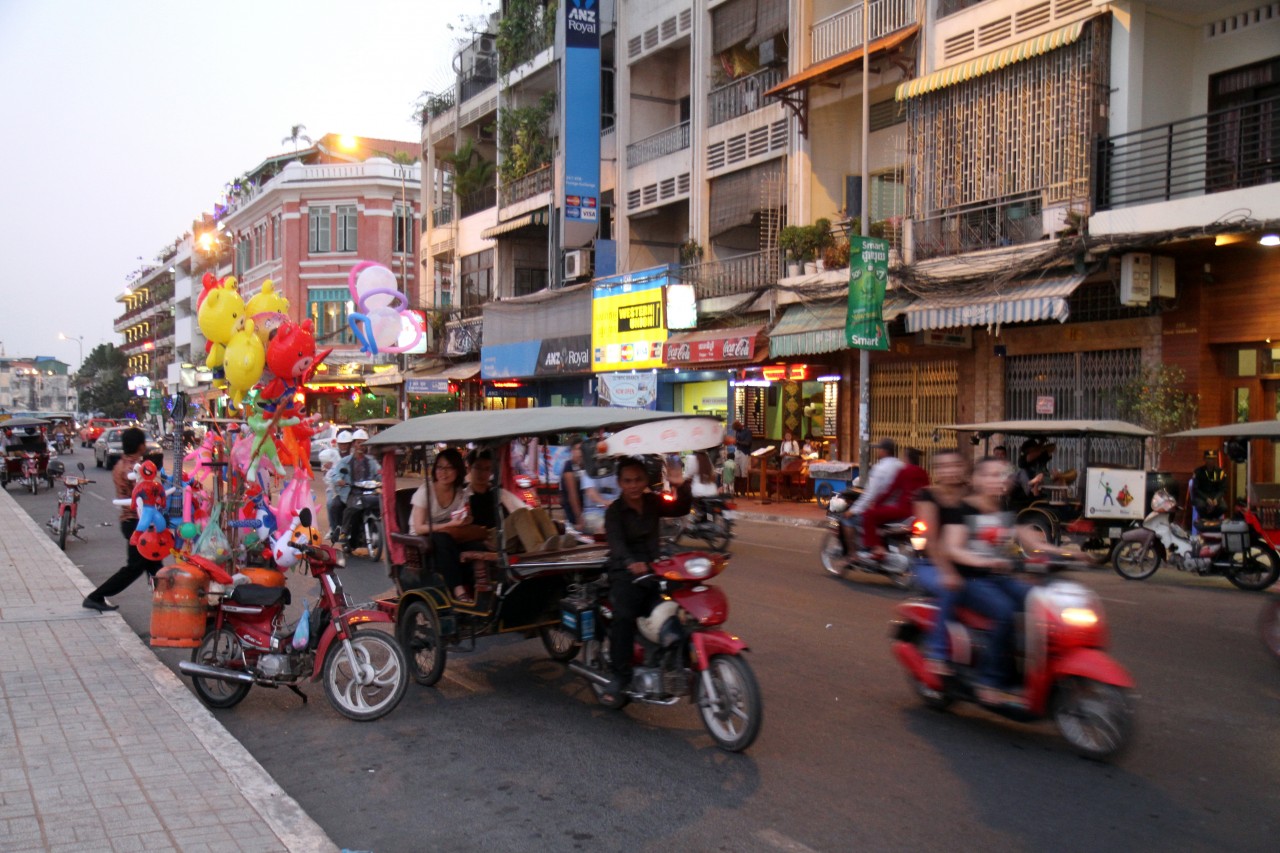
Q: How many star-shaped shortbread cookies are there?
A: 0